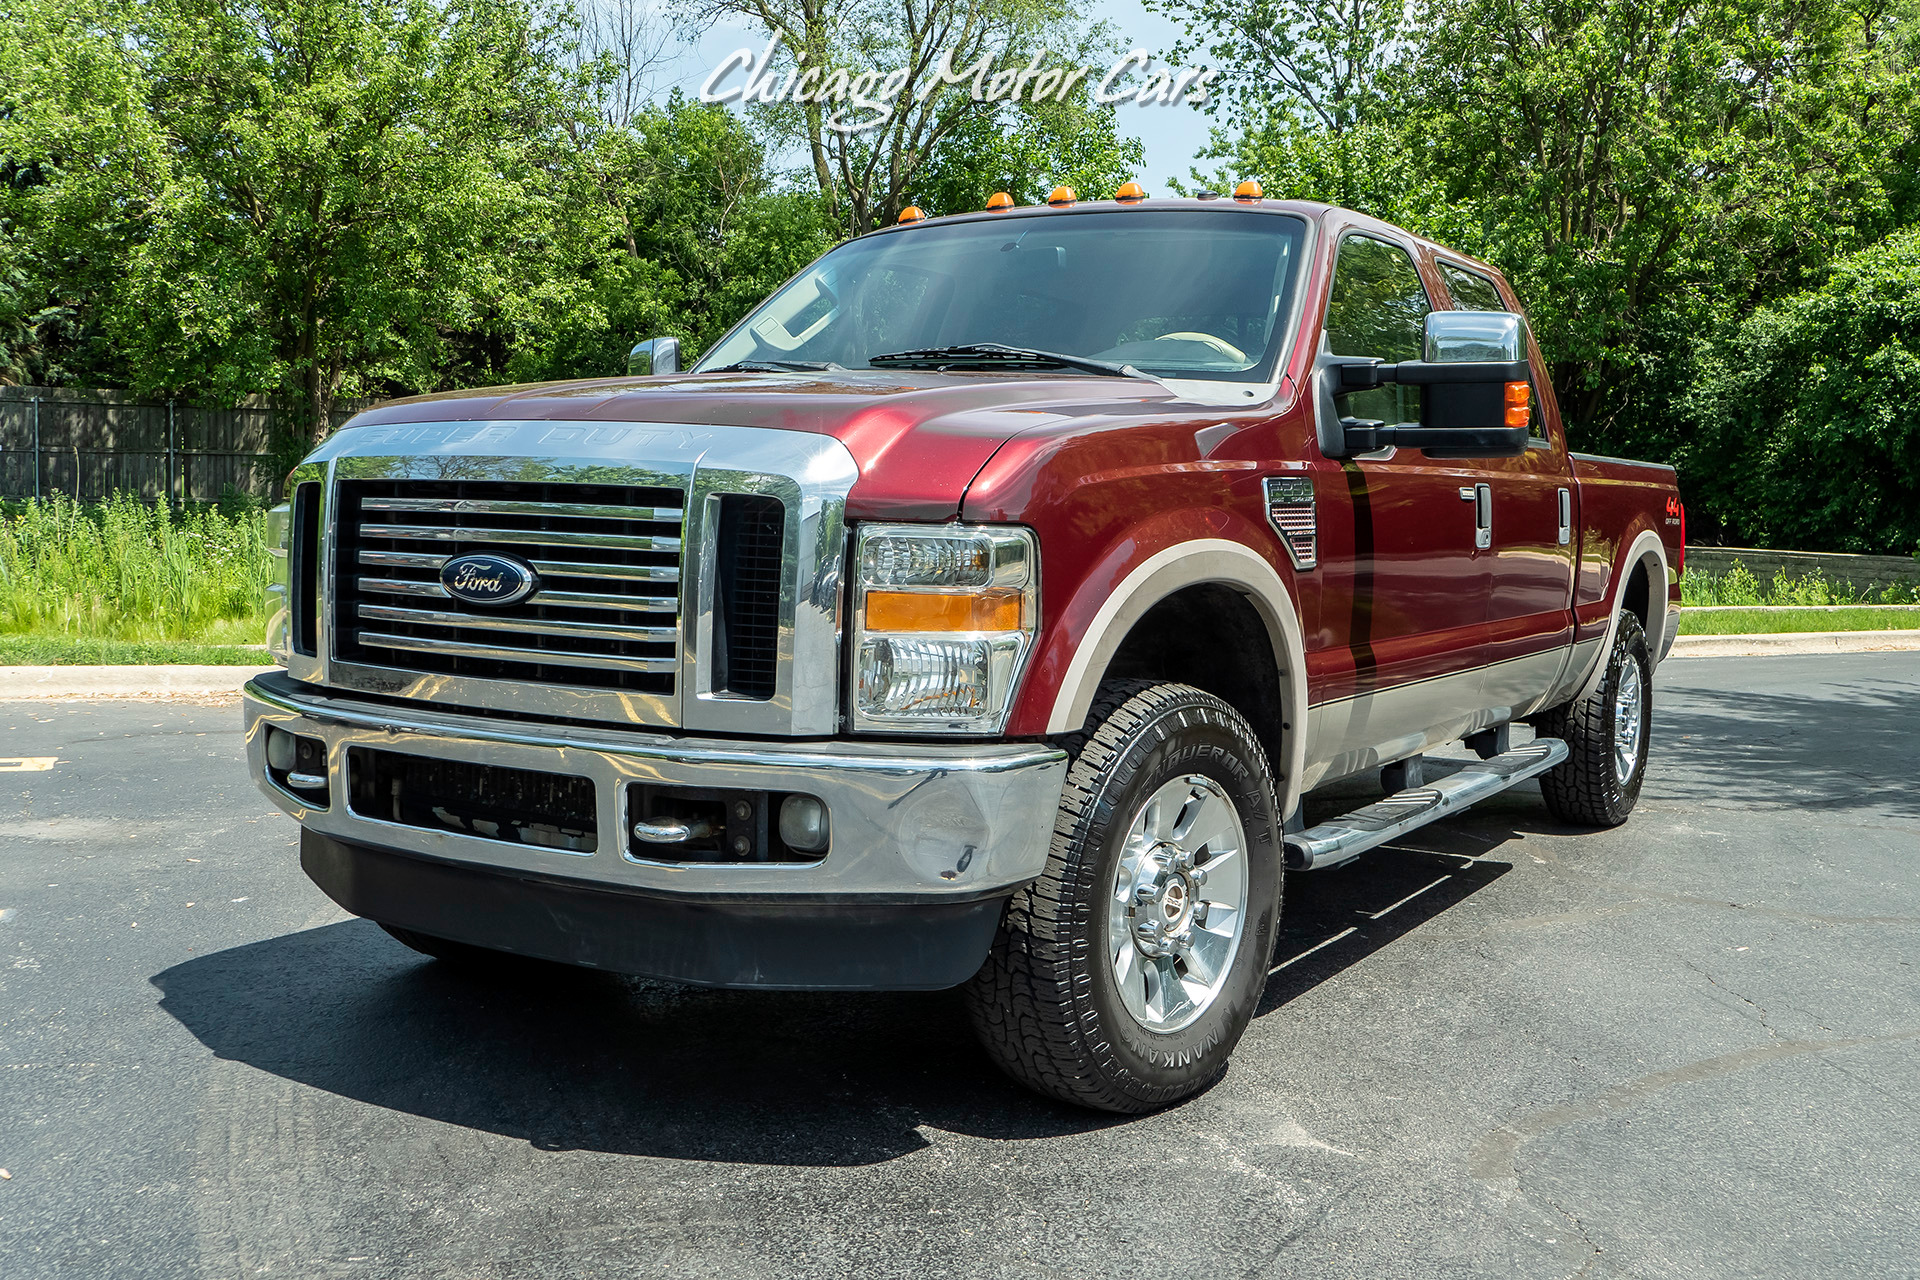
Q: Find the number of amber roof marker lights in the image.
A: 5